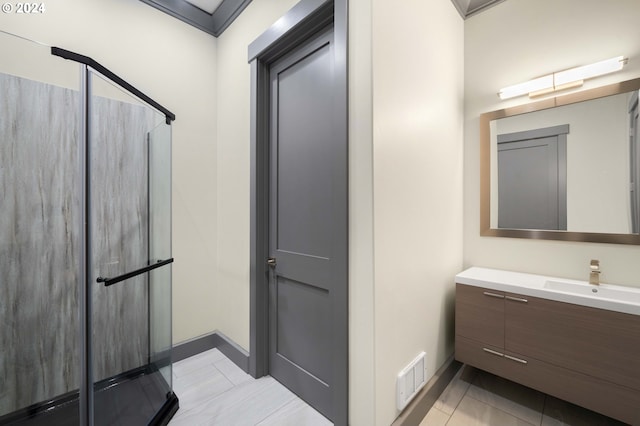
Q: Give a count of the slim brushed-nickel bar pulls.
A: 4